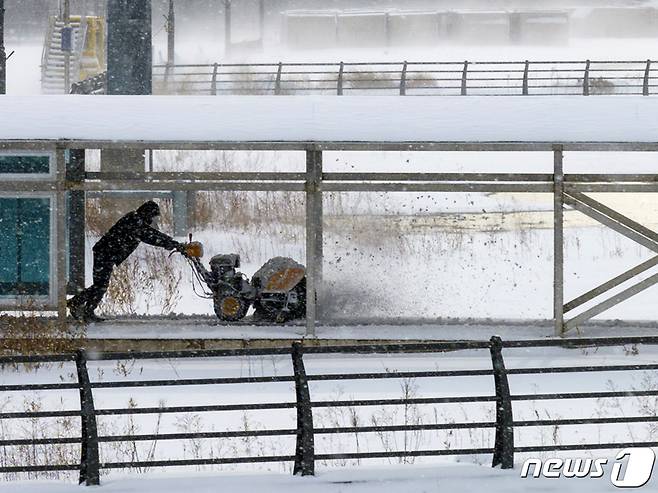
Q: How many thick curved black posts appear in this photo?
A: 3